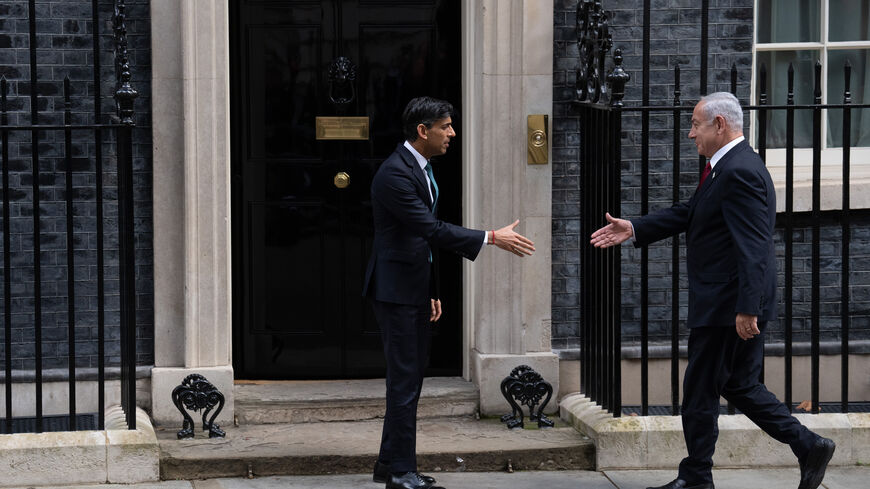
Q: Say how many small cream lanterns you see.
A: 0